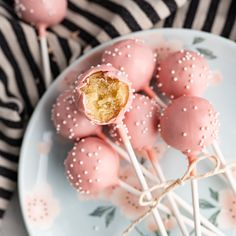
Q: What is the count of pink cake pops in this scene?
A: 8